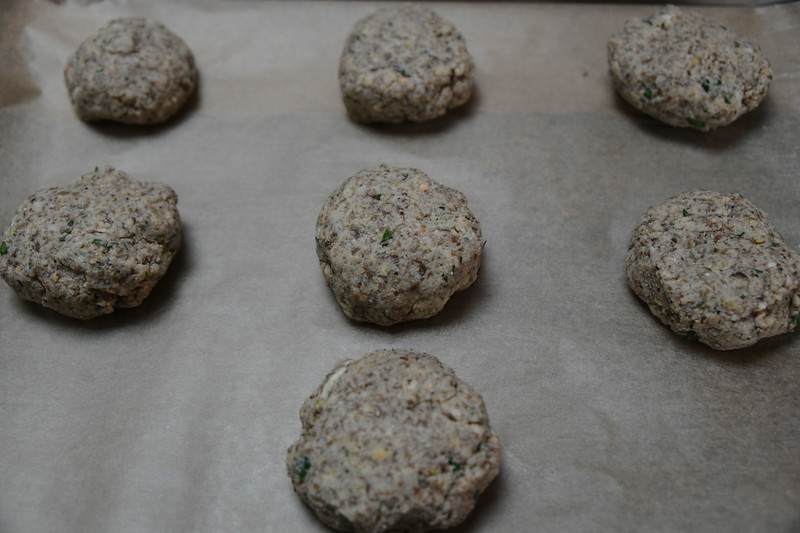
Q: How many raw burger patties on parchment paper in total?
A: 7